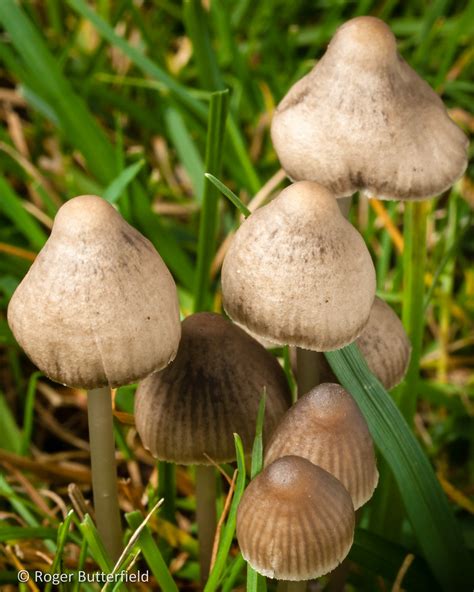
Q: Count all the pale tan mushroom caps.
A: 3